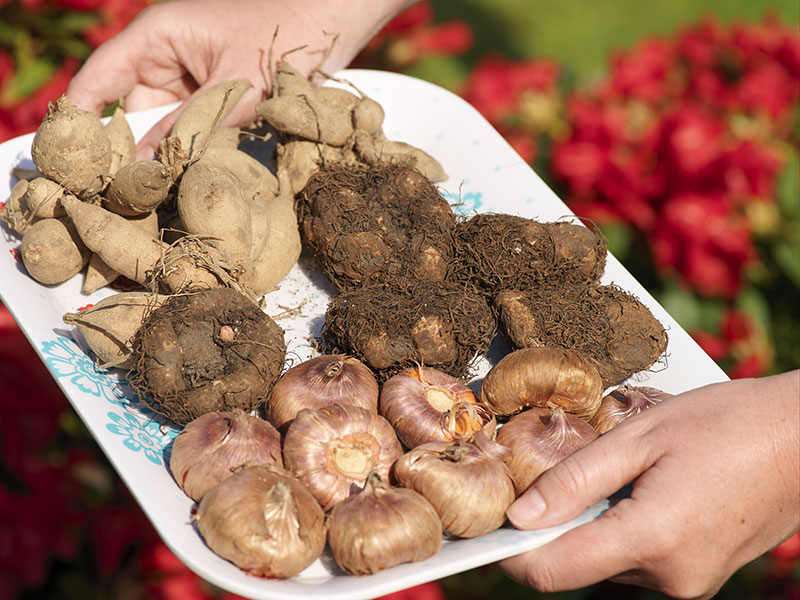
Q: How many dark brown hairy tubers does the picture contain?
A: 5